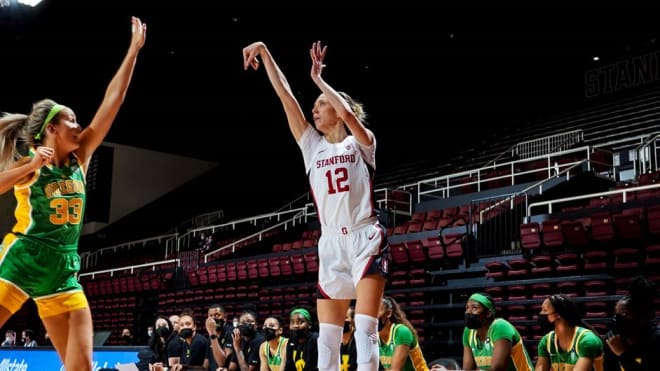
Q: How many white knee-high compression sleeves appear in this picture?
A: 2